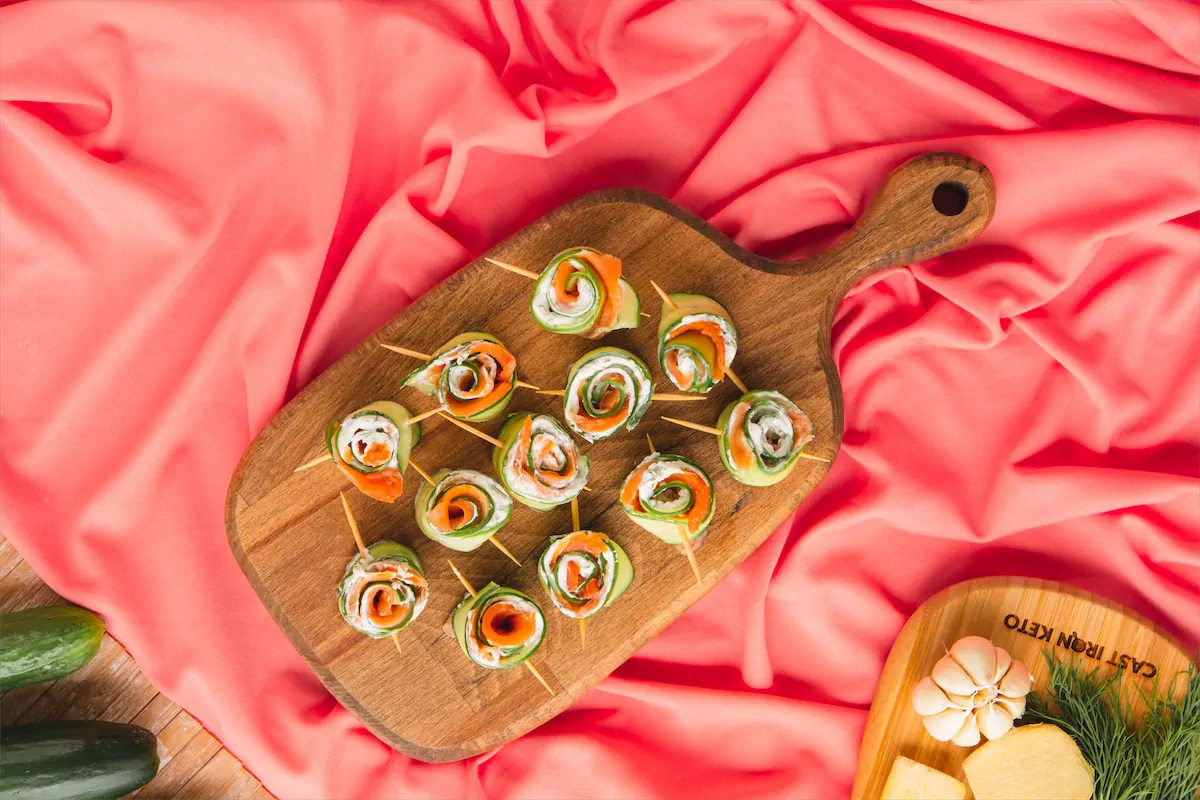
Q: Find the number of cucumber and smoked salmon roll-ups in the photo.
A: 12